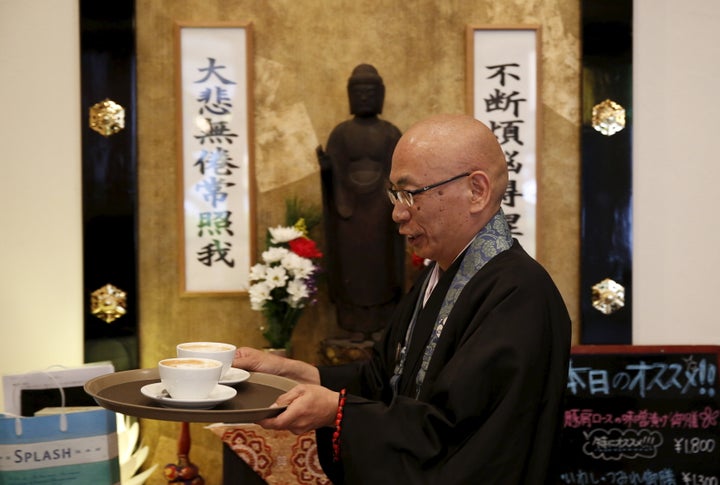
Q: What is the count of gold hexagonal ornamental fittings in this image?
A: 4